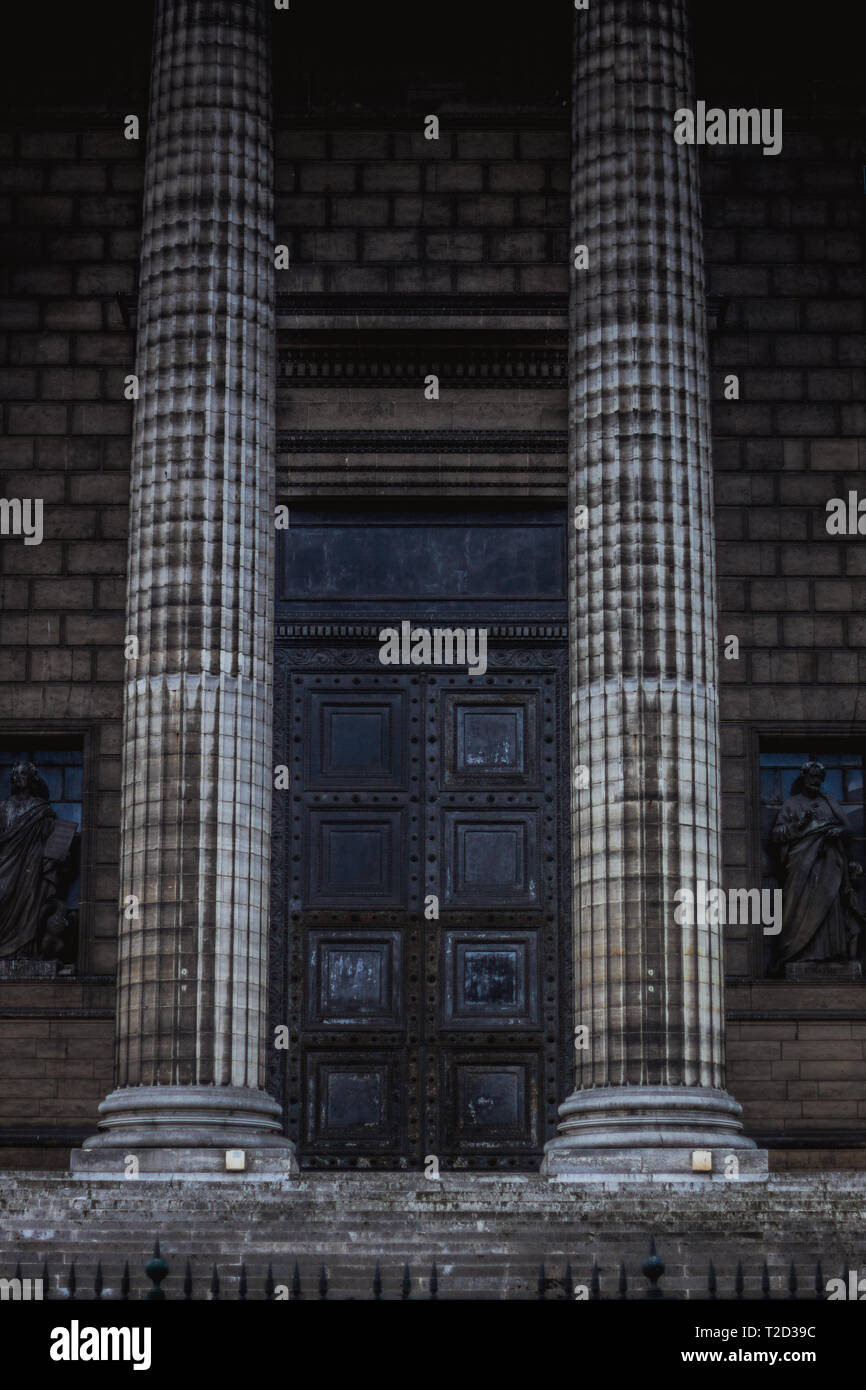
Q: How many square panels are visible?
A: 8